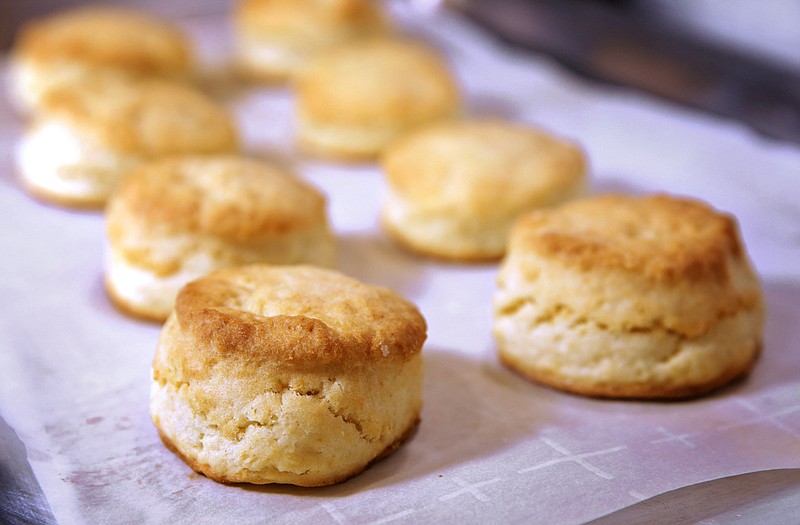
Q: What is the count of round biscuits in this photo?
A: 8